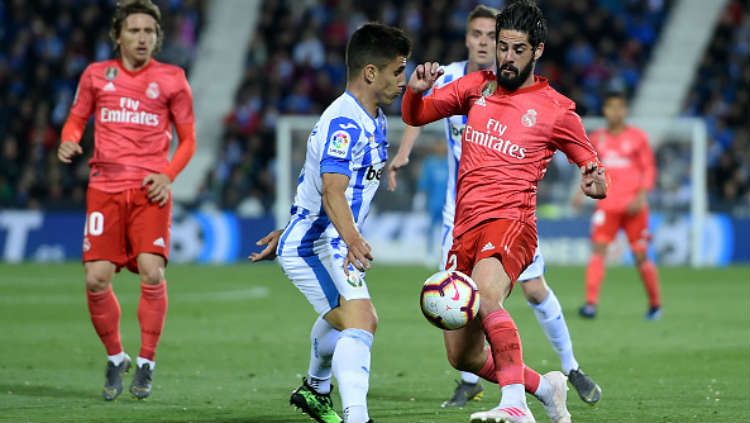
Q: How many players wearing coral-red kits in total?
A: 3